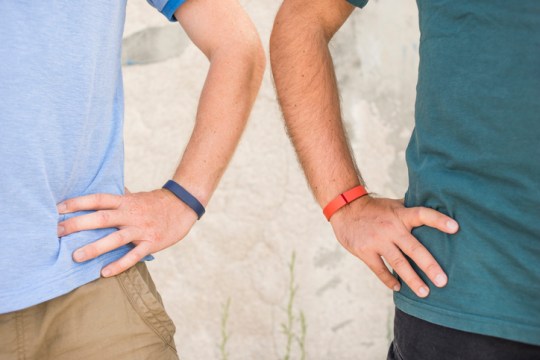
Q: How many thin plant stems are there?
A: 3